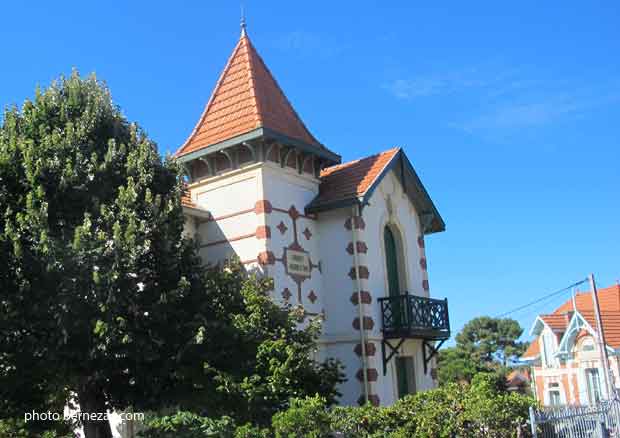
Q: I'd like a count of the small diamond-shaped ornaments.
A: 4